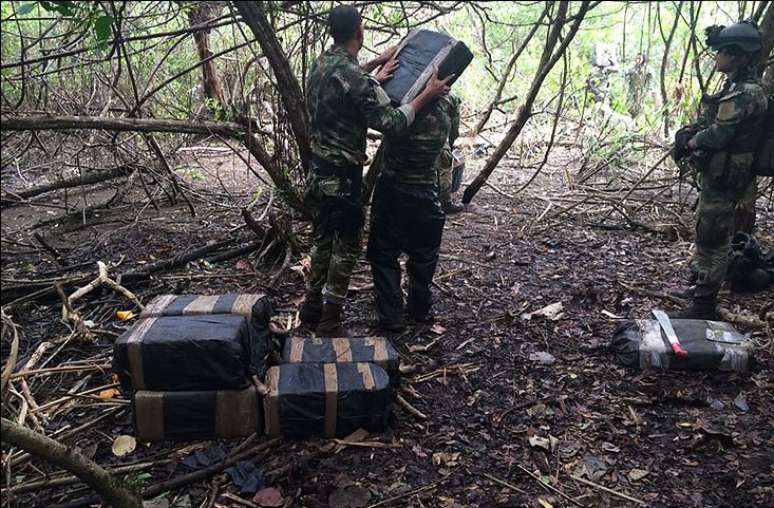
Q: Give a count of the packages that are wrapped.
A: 7